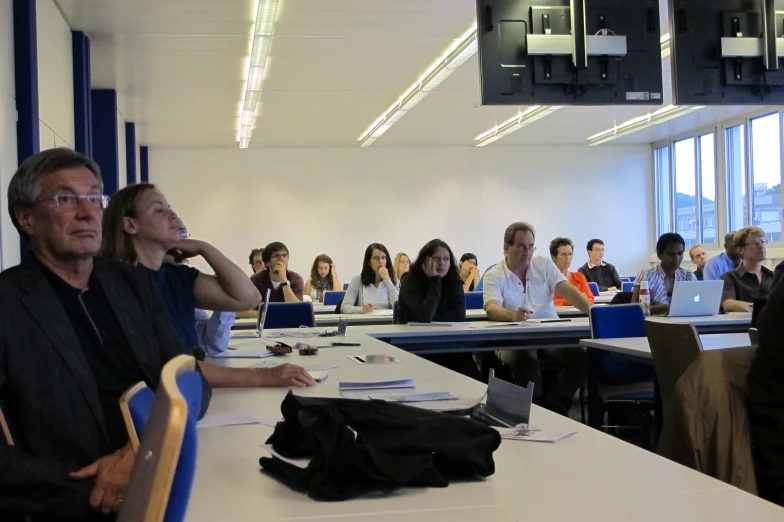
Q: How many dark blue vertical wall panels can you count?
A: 5